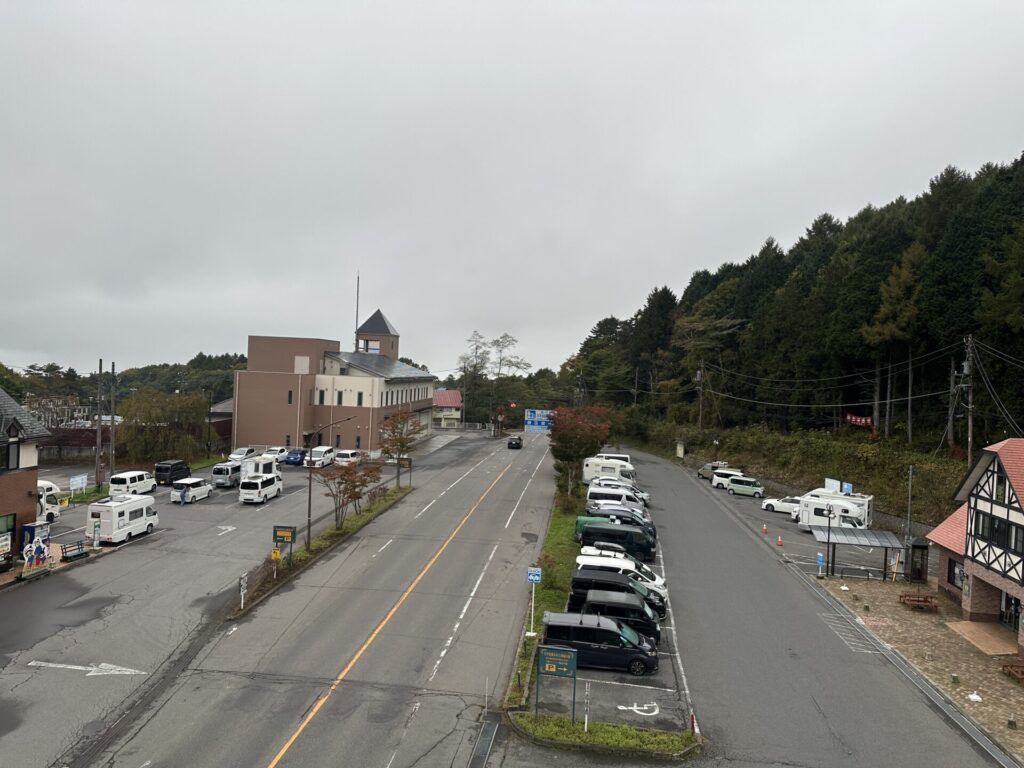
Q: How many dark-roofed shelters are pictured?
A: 1